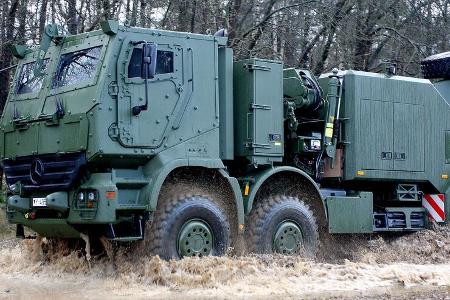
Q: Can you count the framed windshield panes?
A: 2